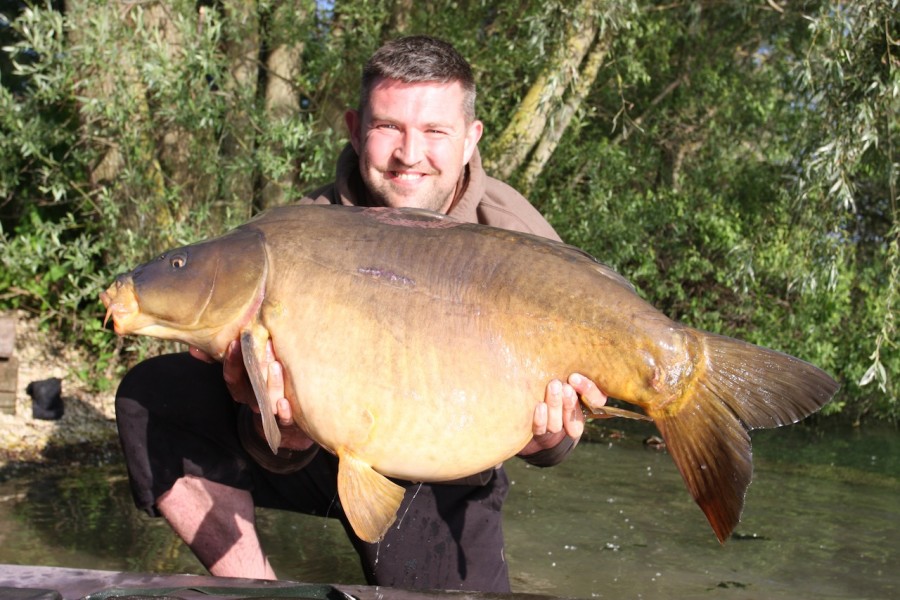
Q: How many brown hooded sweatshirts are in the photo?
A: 1